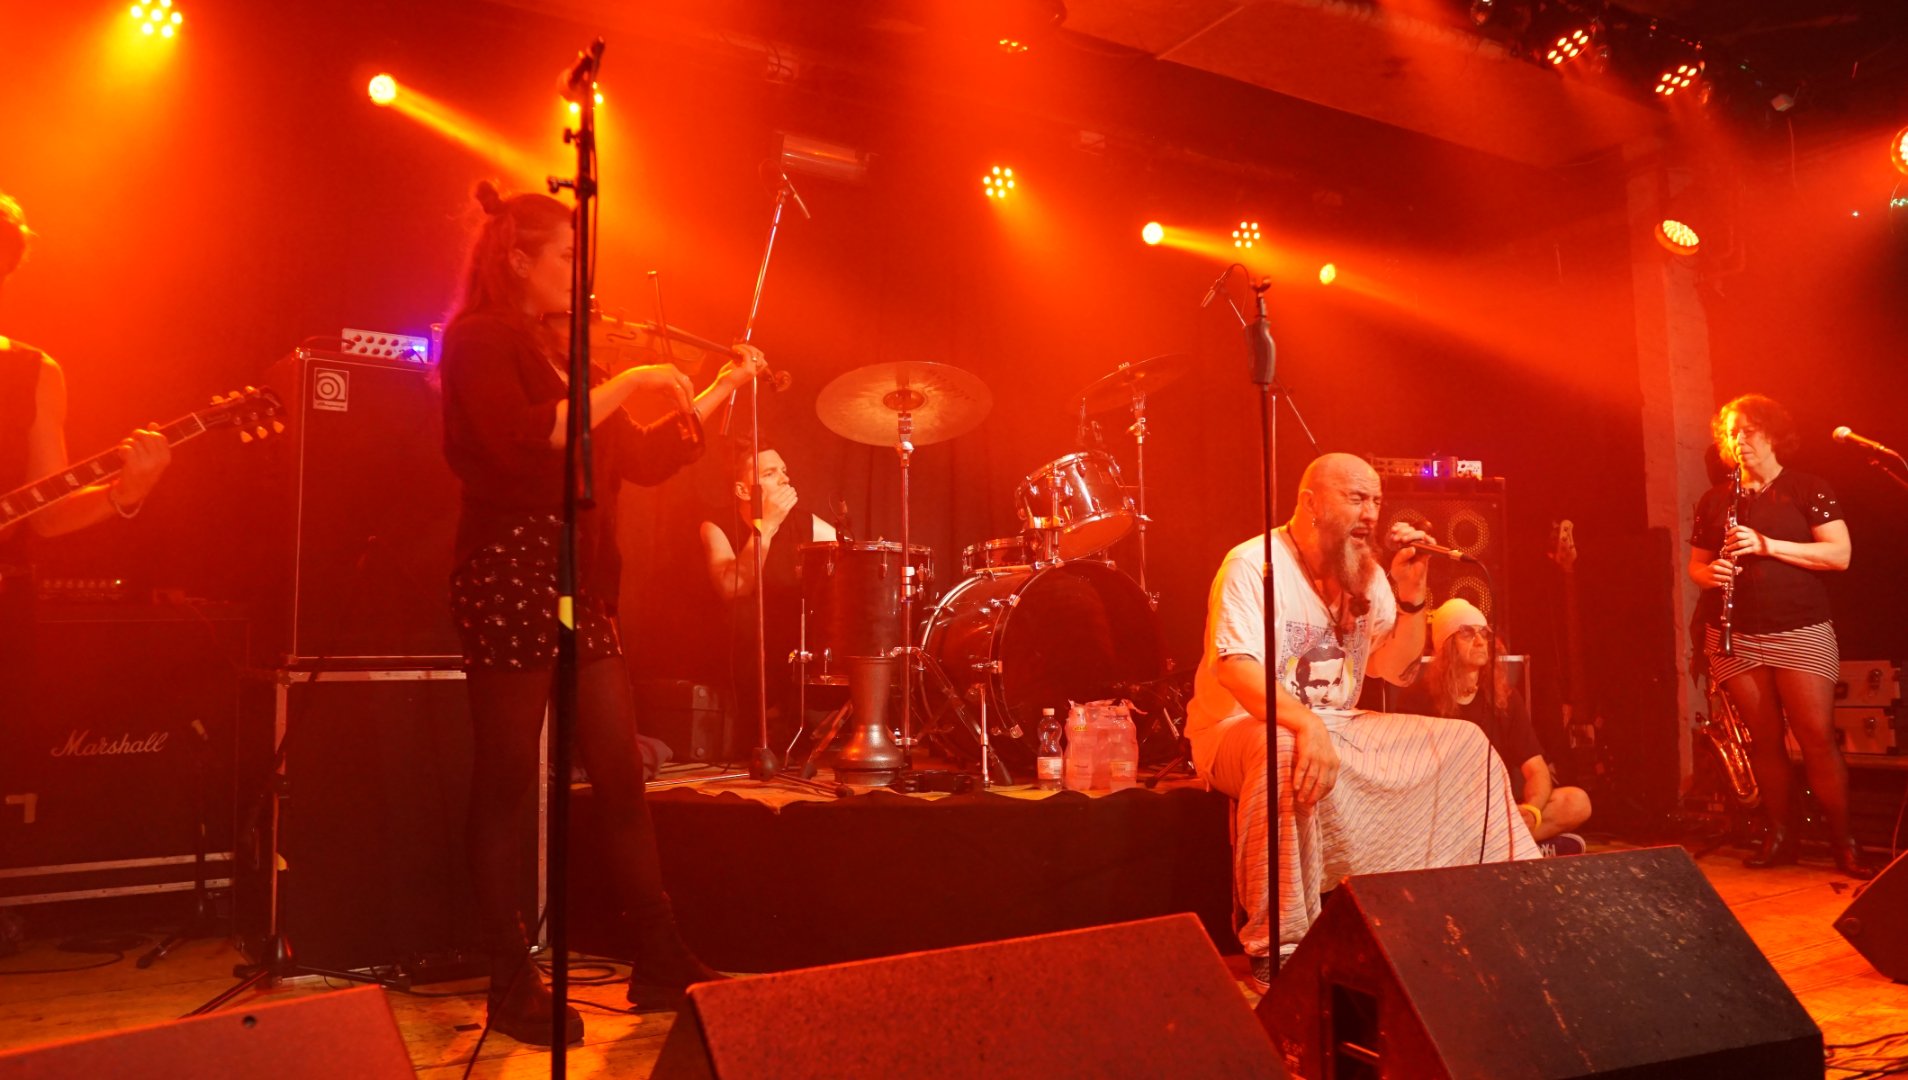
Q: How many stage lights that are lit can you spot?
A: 12